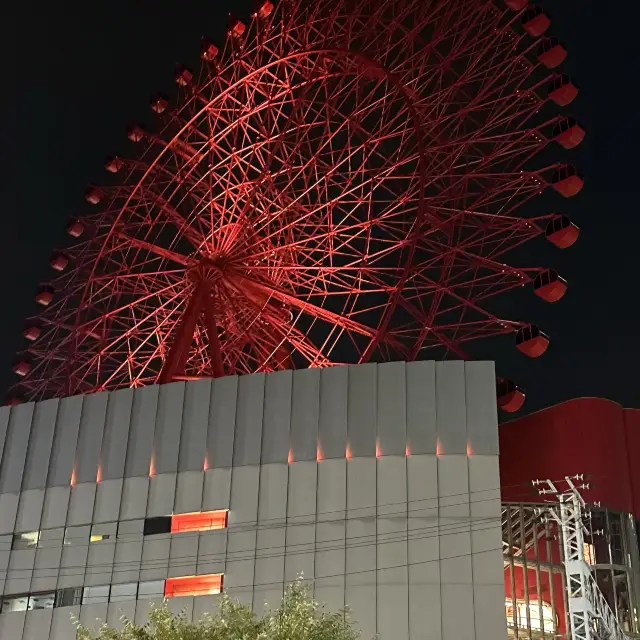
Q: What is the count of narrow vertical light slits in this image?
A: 11